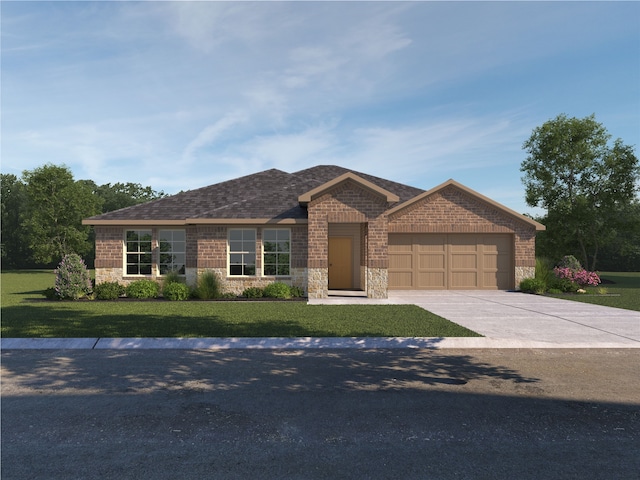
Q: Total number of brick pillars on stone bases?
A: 2